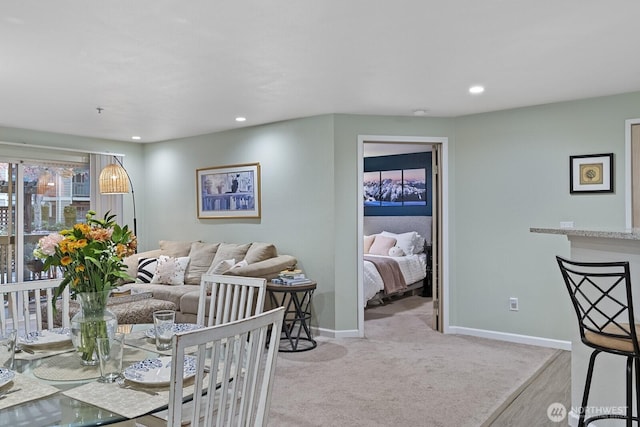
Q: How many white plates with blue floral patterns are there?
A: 4